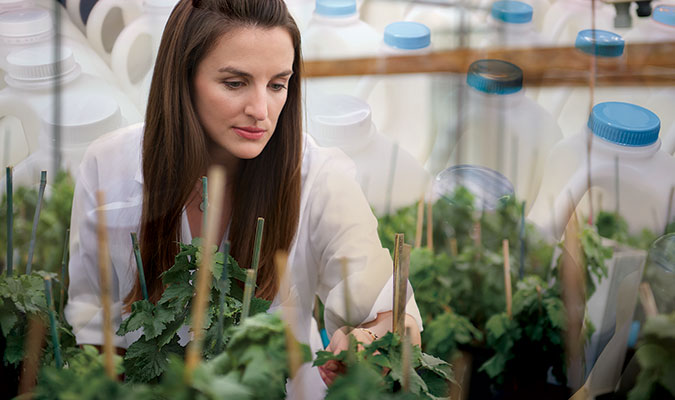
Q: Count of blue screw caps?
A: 7